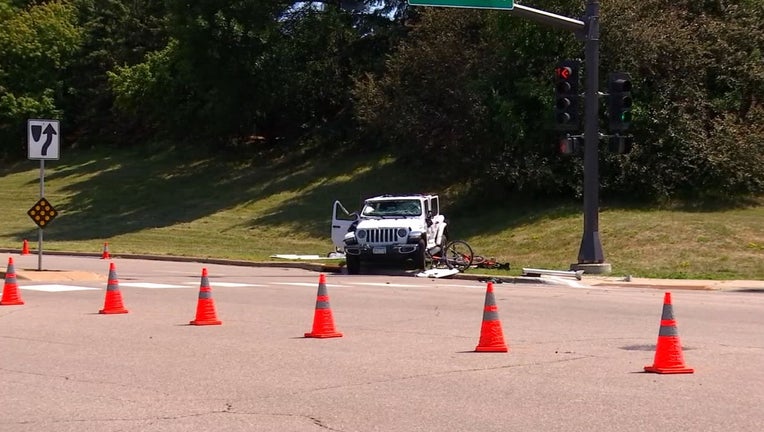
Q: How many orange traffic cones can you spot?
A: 8